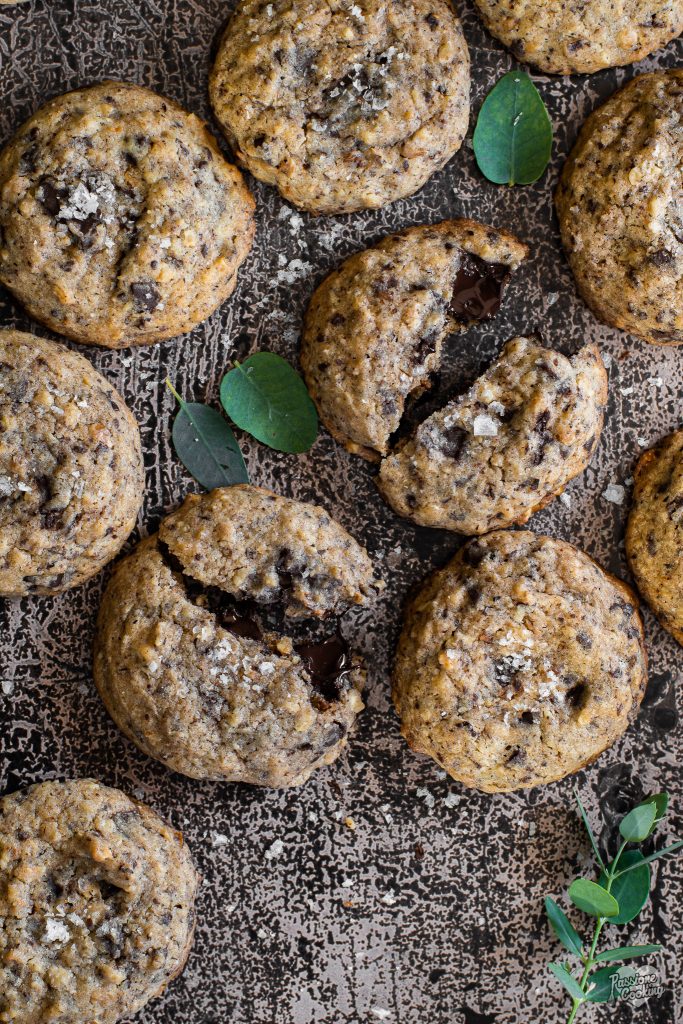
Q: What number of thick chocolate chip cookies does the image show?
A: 10